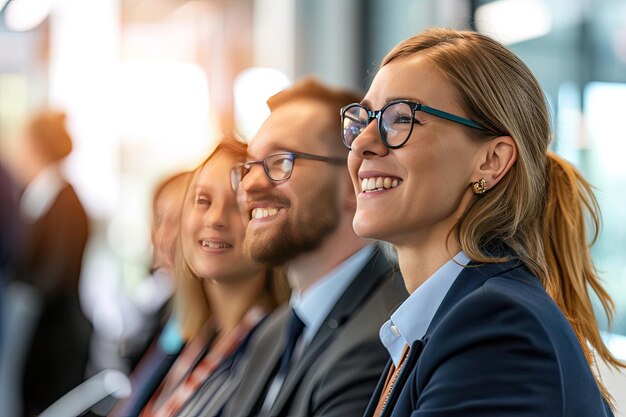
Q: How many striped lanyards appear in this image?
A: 1